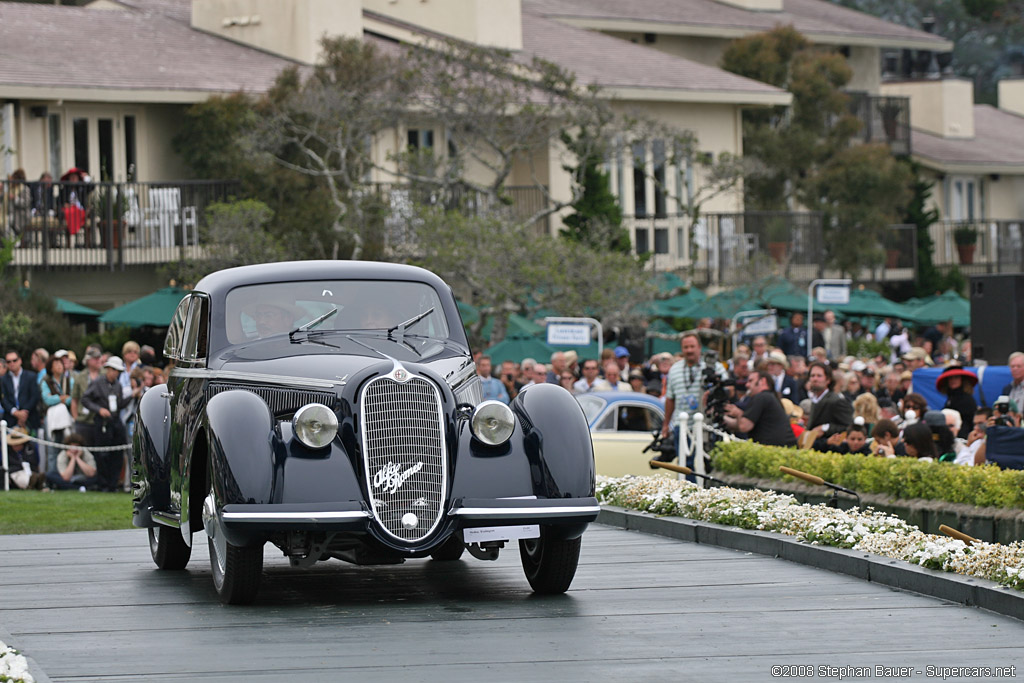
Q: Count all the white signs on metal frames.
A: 3